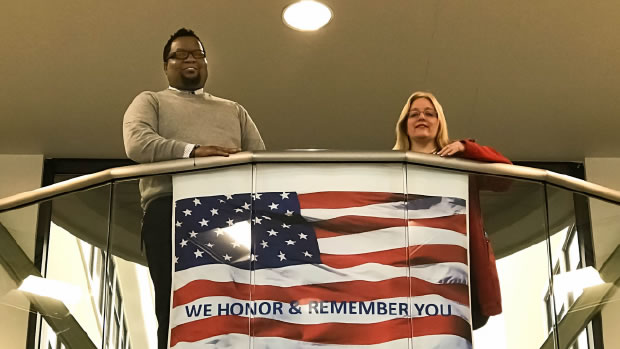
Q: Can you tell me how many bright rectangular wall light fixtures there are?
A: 2